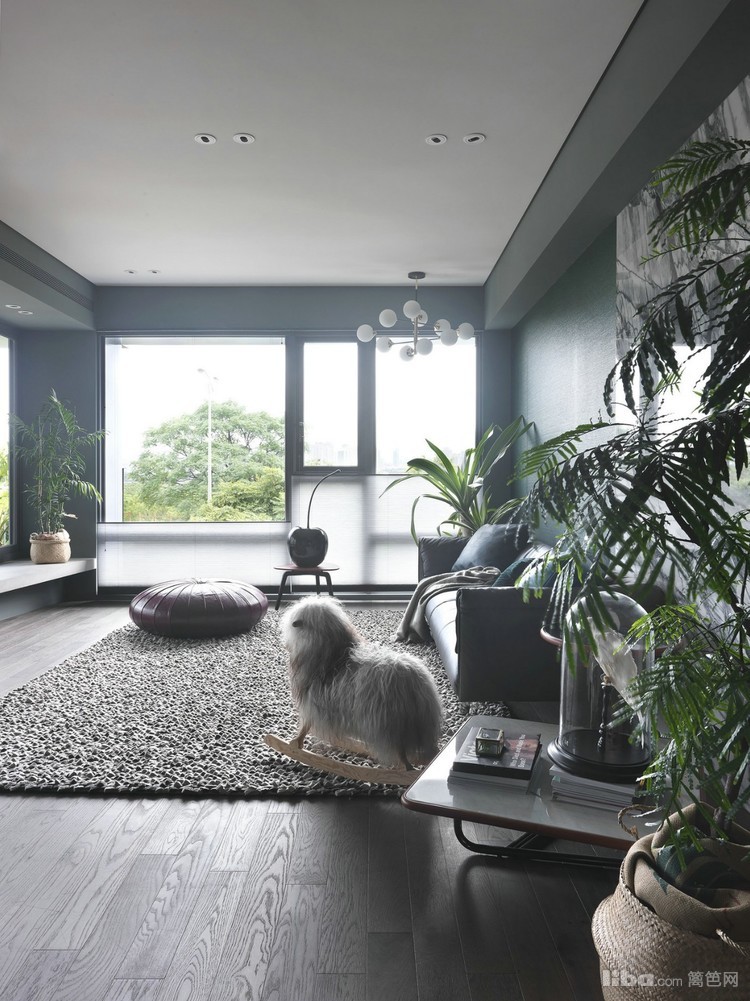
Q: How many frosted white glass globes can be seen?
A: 10